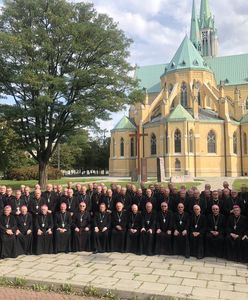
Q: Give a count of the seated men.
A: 14